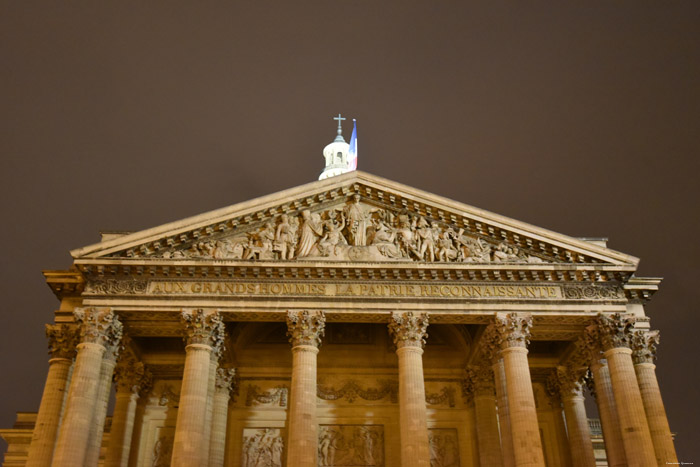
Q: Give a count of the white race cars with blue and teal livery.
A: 0